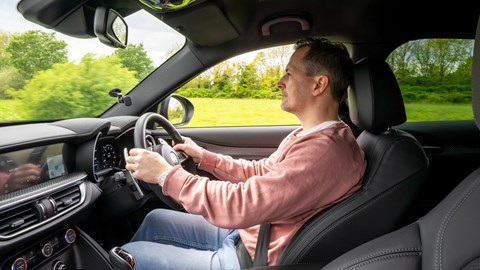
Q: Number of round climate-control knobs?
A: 3